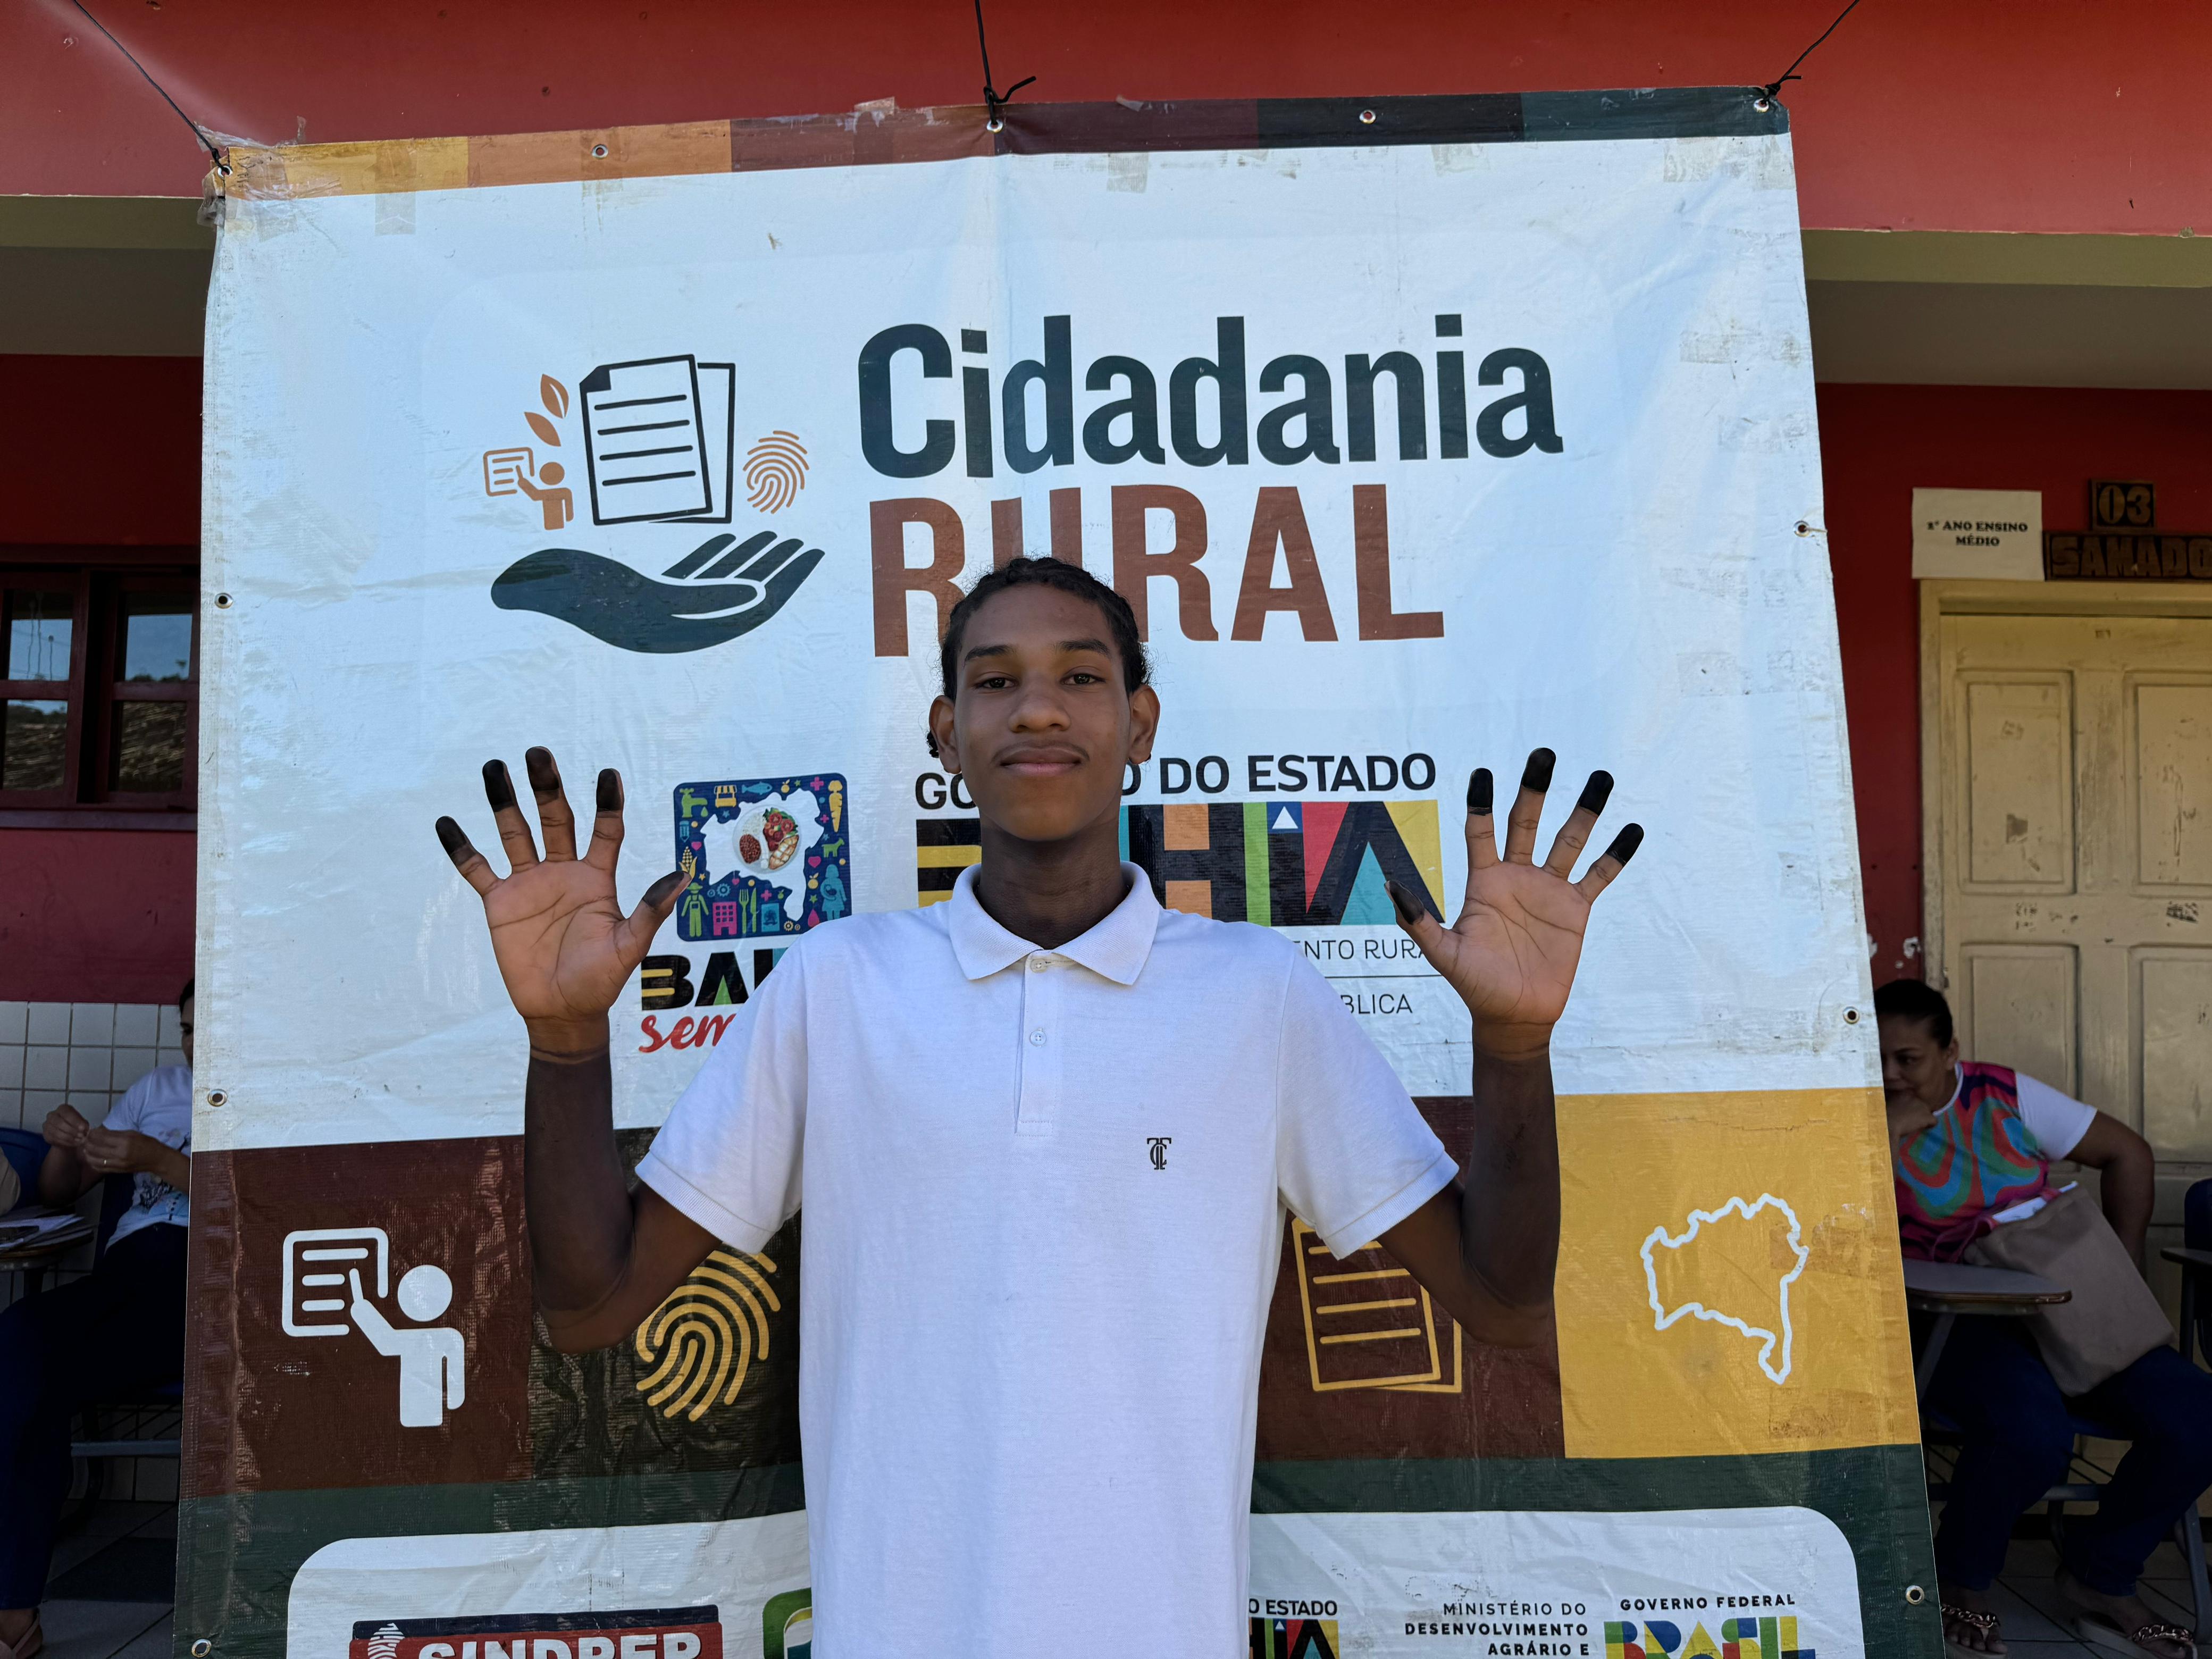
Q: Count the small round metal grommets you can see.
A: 11